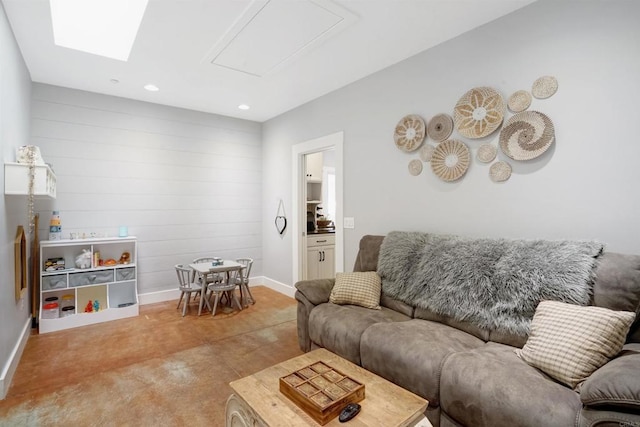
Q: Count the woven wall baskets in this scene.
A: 11